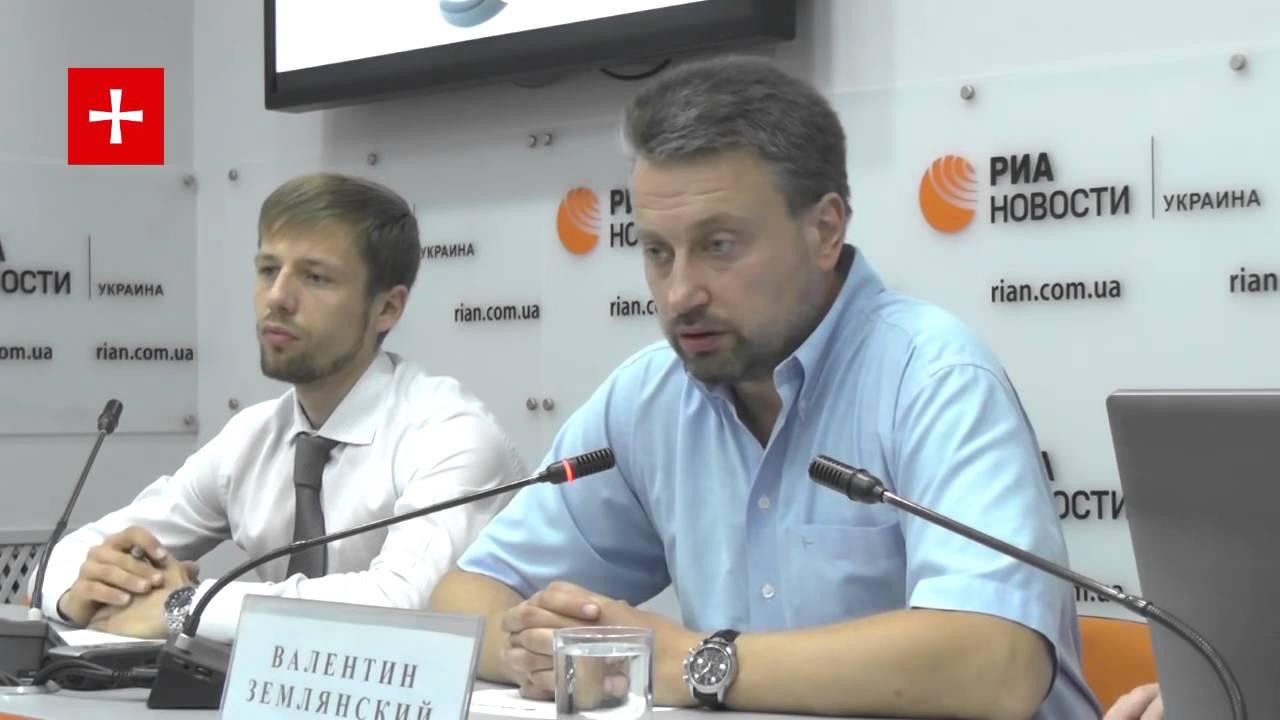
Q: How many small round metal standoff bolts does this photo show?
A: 11